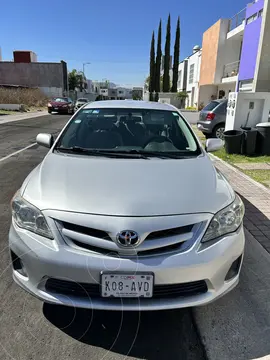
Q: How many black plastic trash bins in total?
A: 3